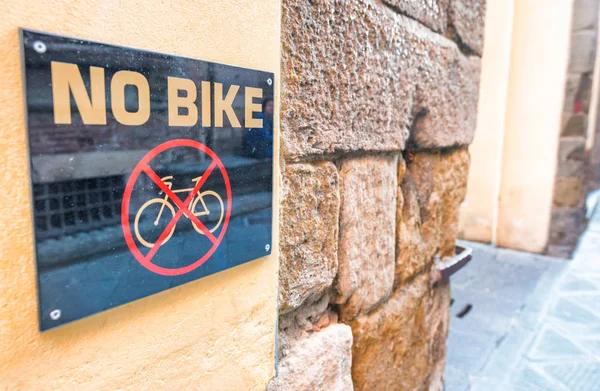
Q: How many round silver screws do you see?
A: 4